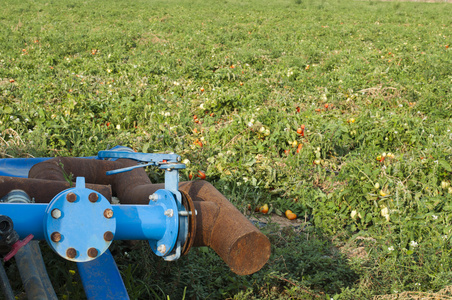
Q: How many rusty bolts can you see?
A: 7